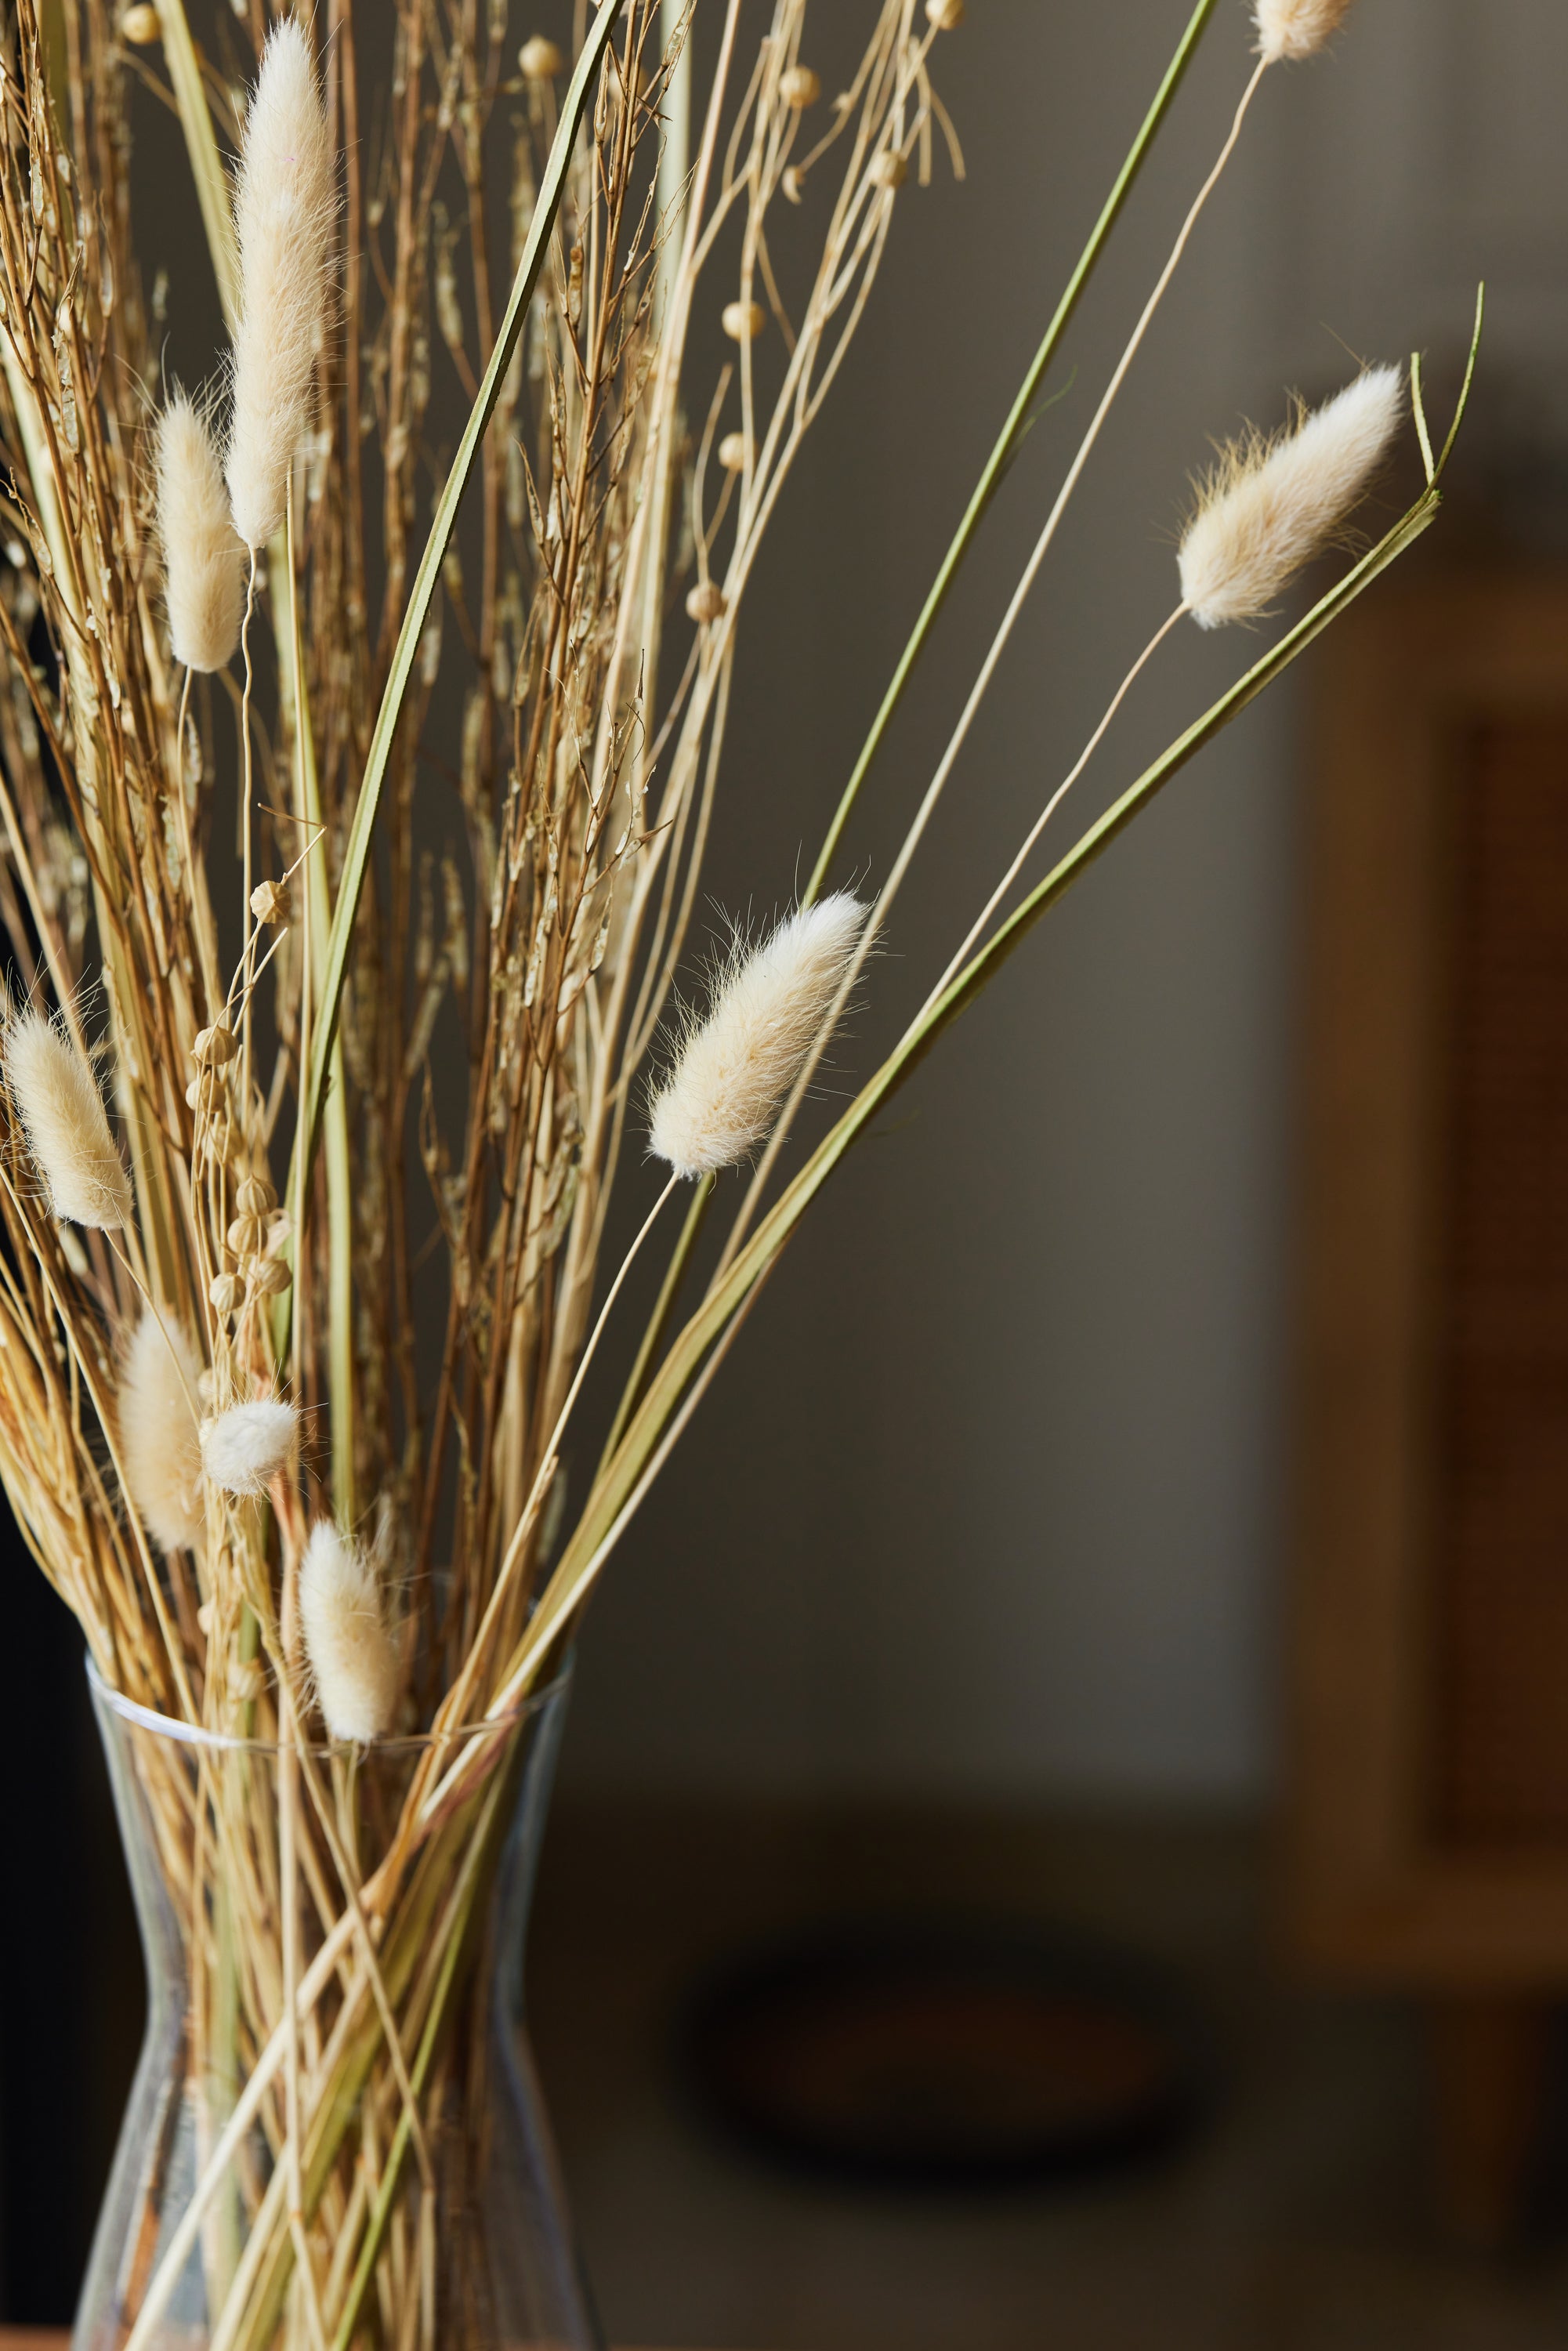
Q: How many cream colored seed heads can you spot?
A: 9